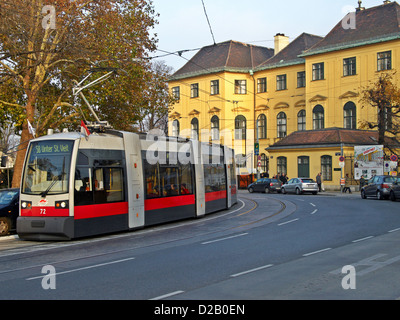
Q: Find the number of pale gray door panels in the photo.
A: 3